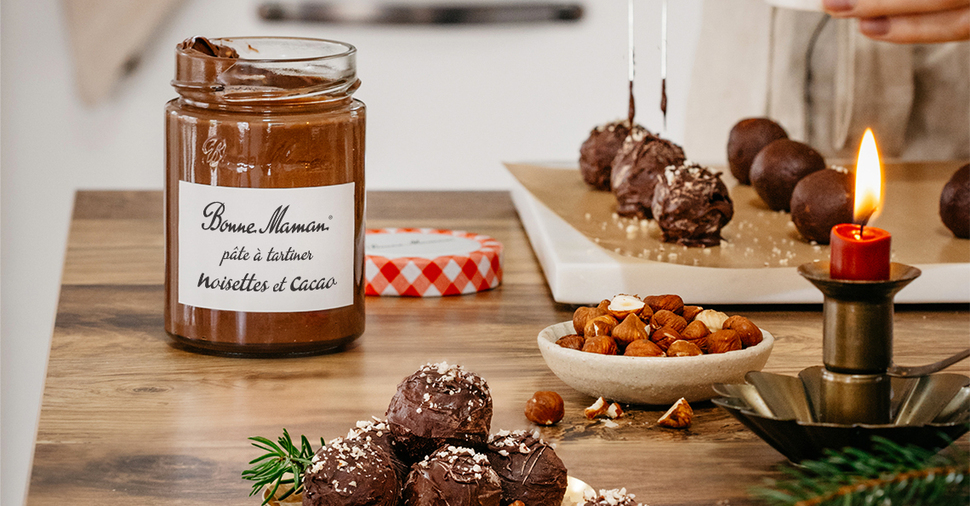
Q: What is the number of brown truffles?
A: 13